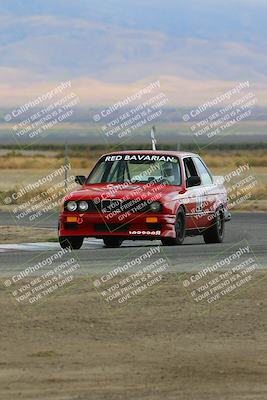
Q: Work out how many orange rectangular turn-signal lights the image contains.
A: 2